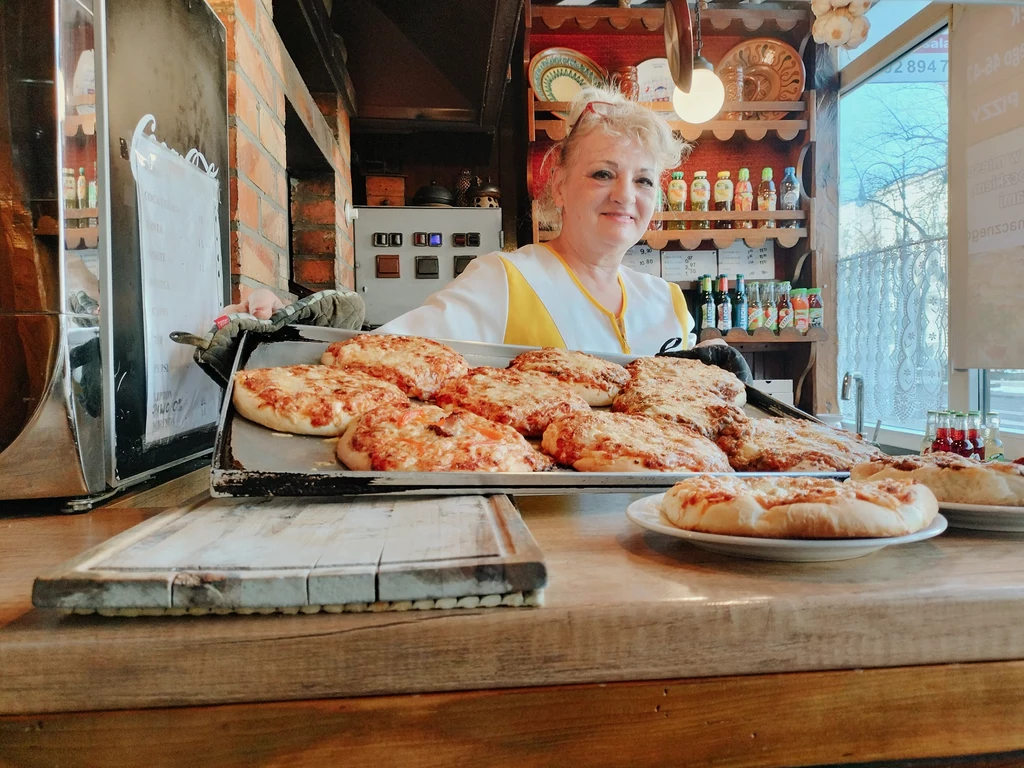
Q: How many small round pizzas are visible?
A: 11